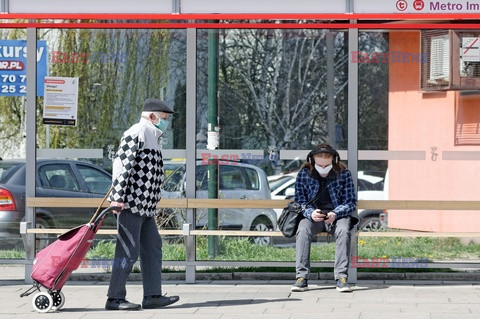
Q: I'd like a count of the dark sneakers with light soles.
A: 2